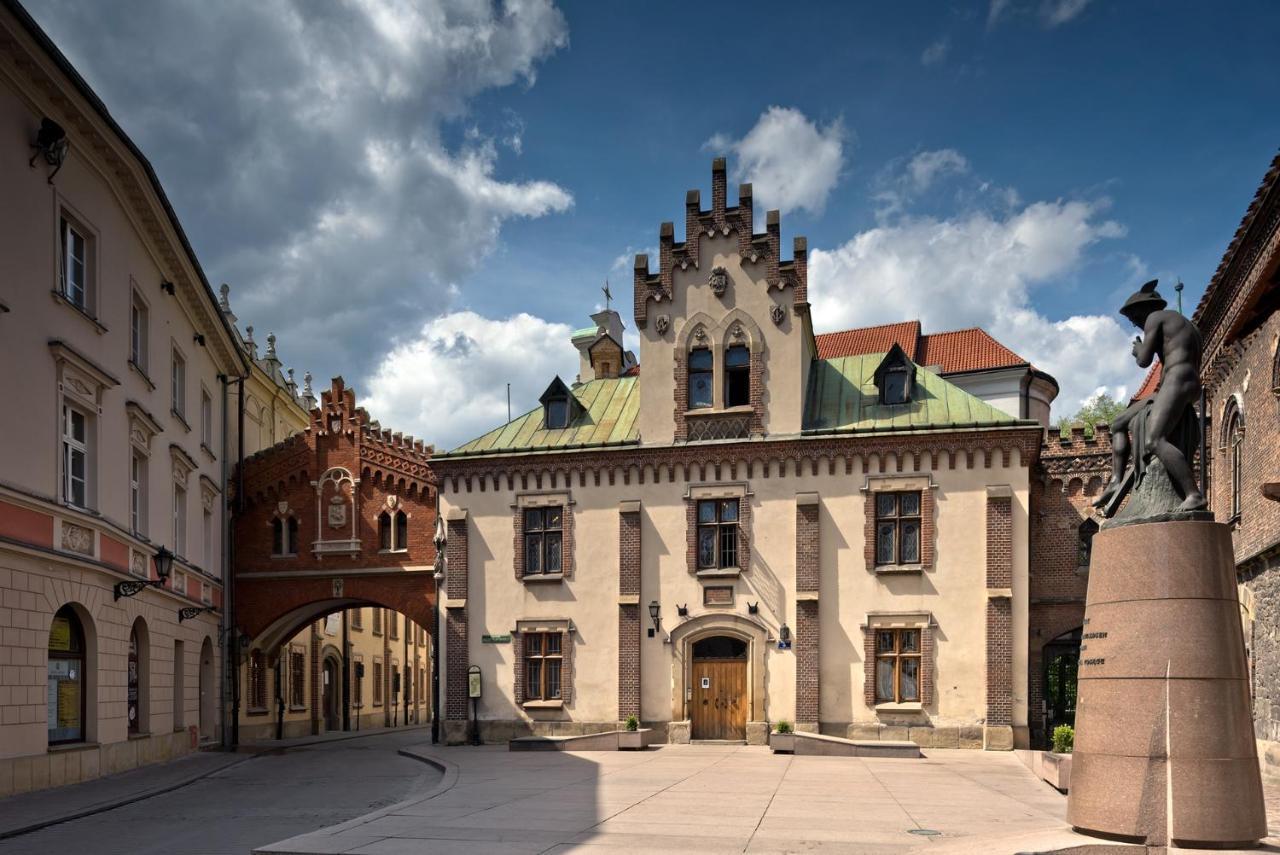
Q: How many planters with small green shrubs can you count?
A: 3